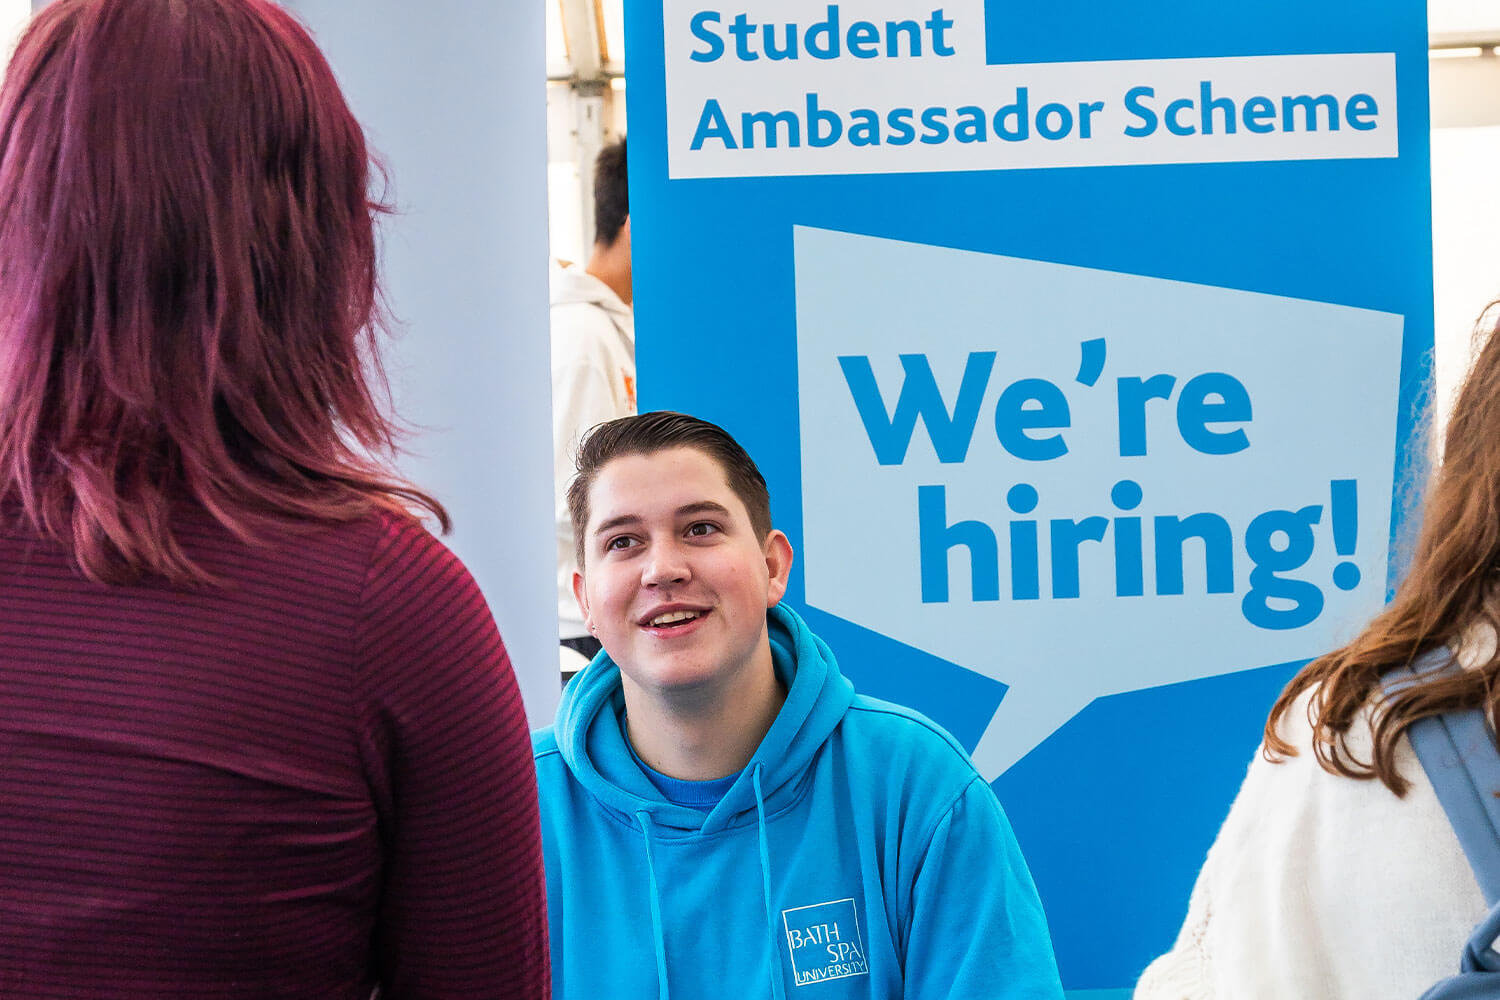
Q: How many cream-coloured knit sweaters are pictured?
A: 1